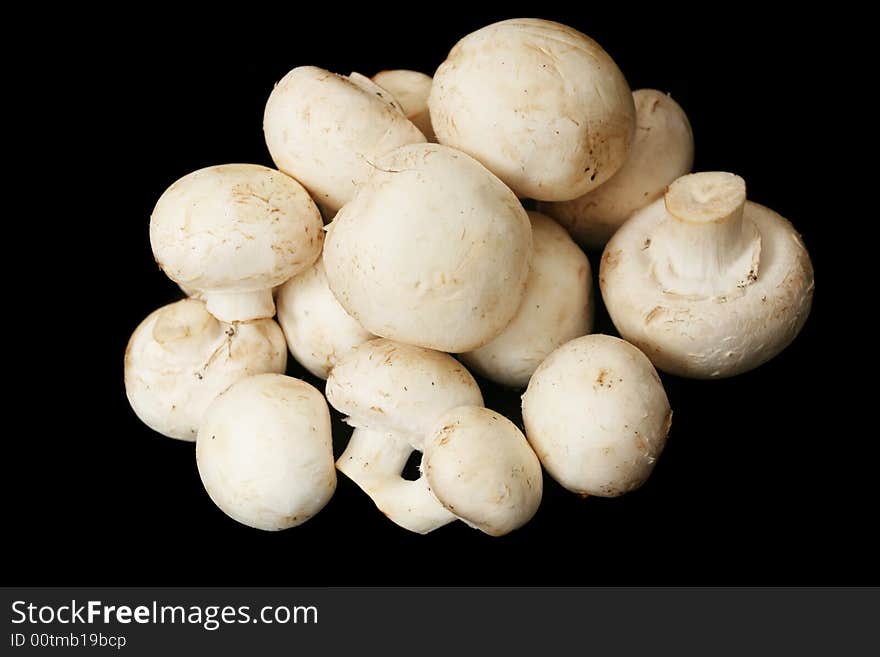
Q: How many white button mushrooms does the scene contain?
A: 14